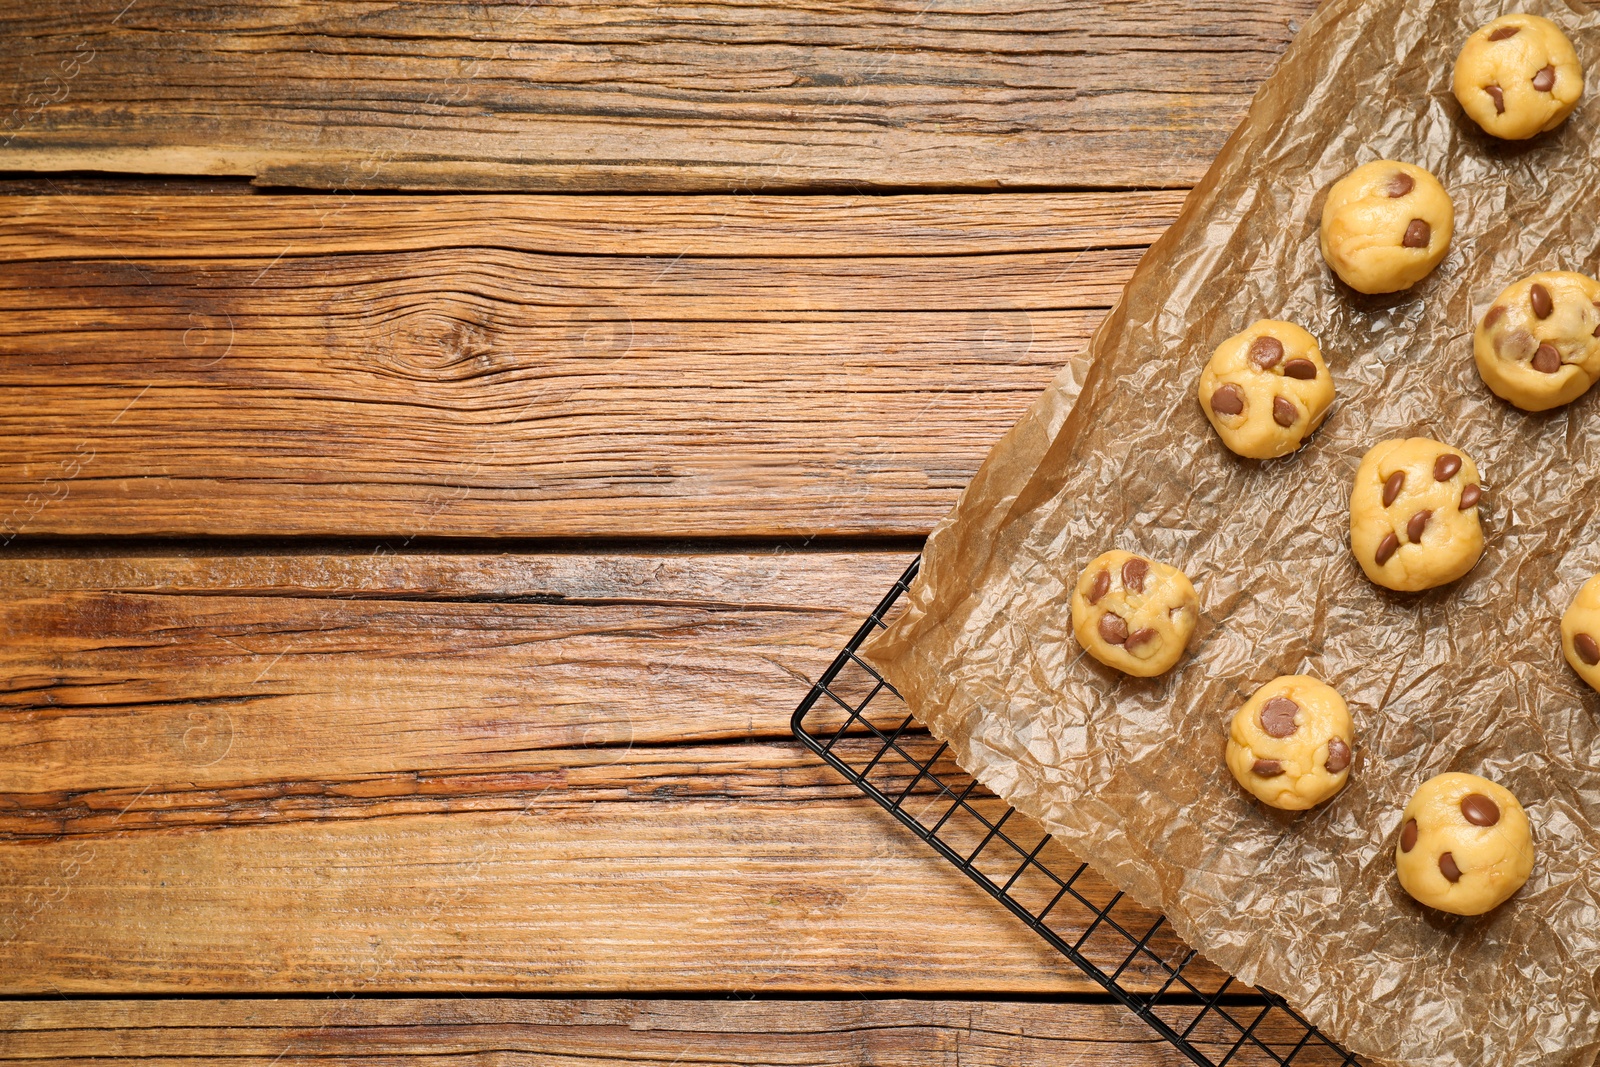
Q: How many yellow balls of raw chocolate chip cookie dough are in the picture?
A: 9